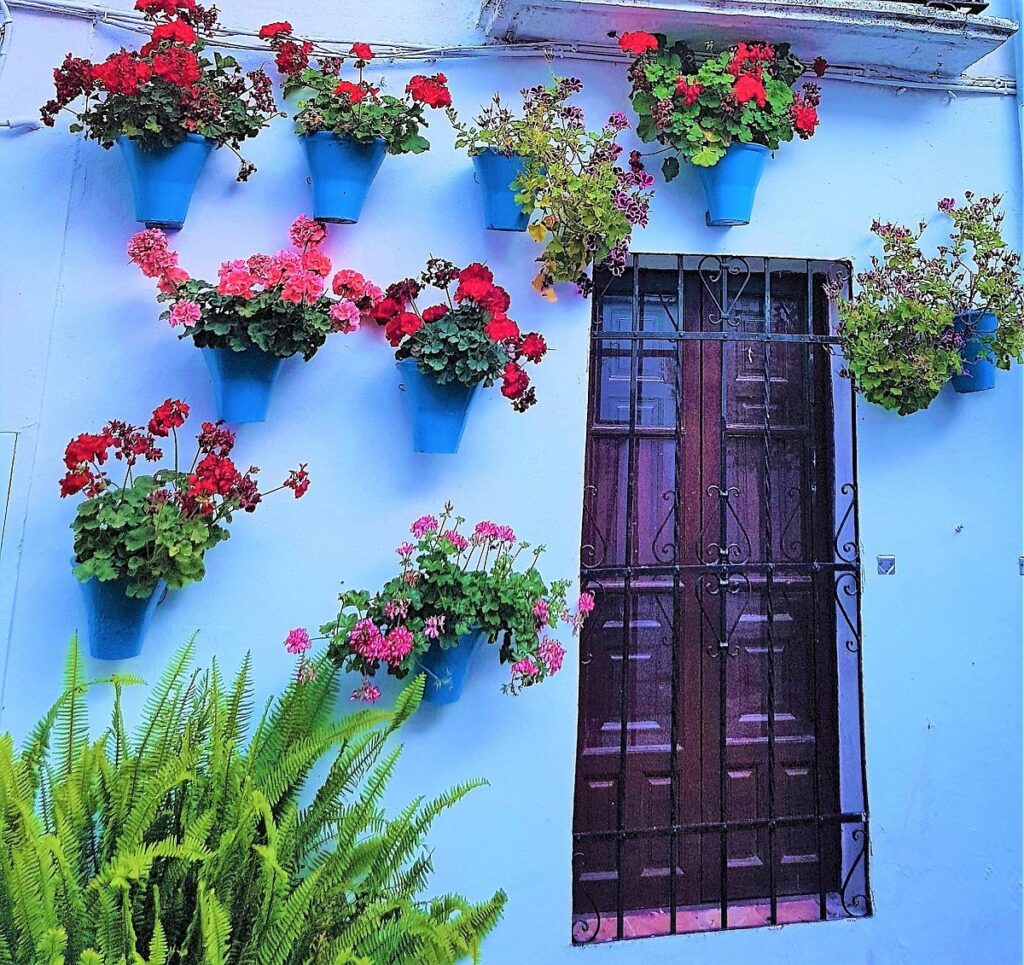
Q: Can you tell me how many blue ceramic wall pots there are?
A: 9